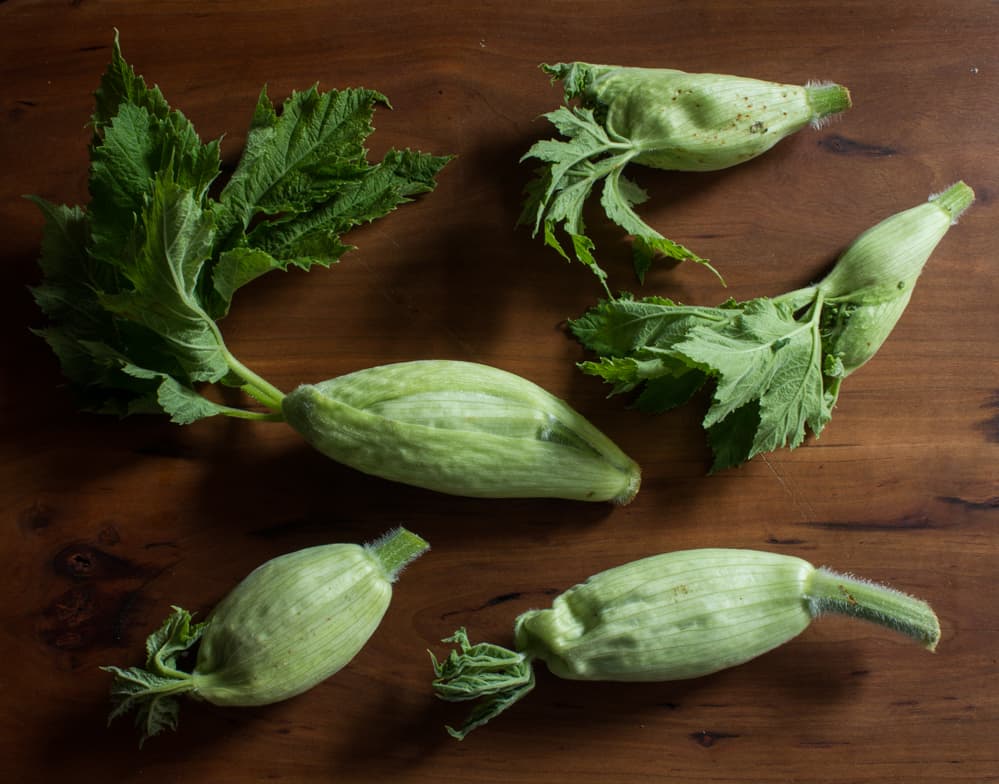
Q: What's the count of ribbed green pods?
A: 5